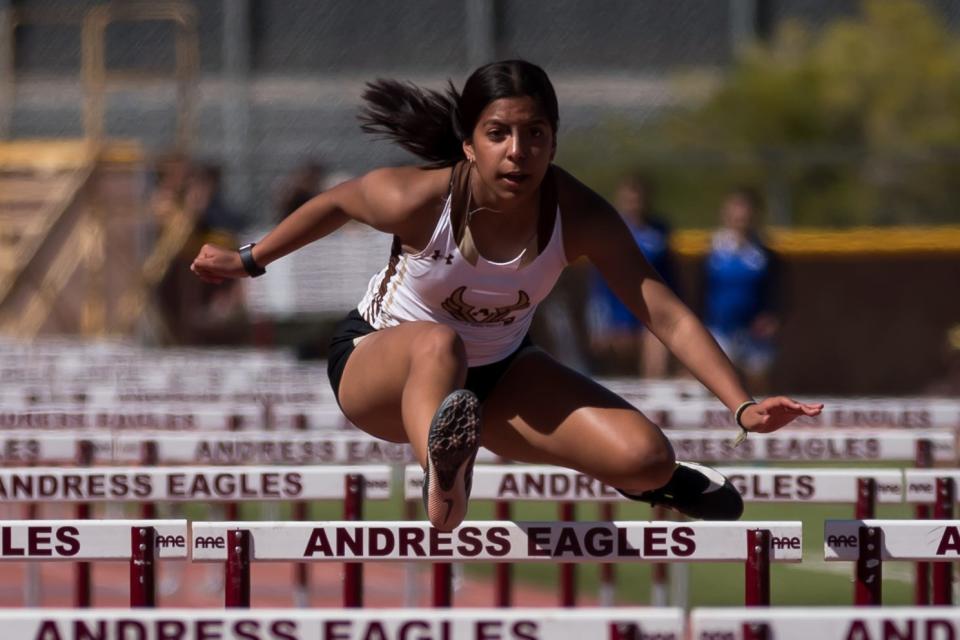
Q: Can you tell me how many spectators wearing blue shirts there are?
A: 2